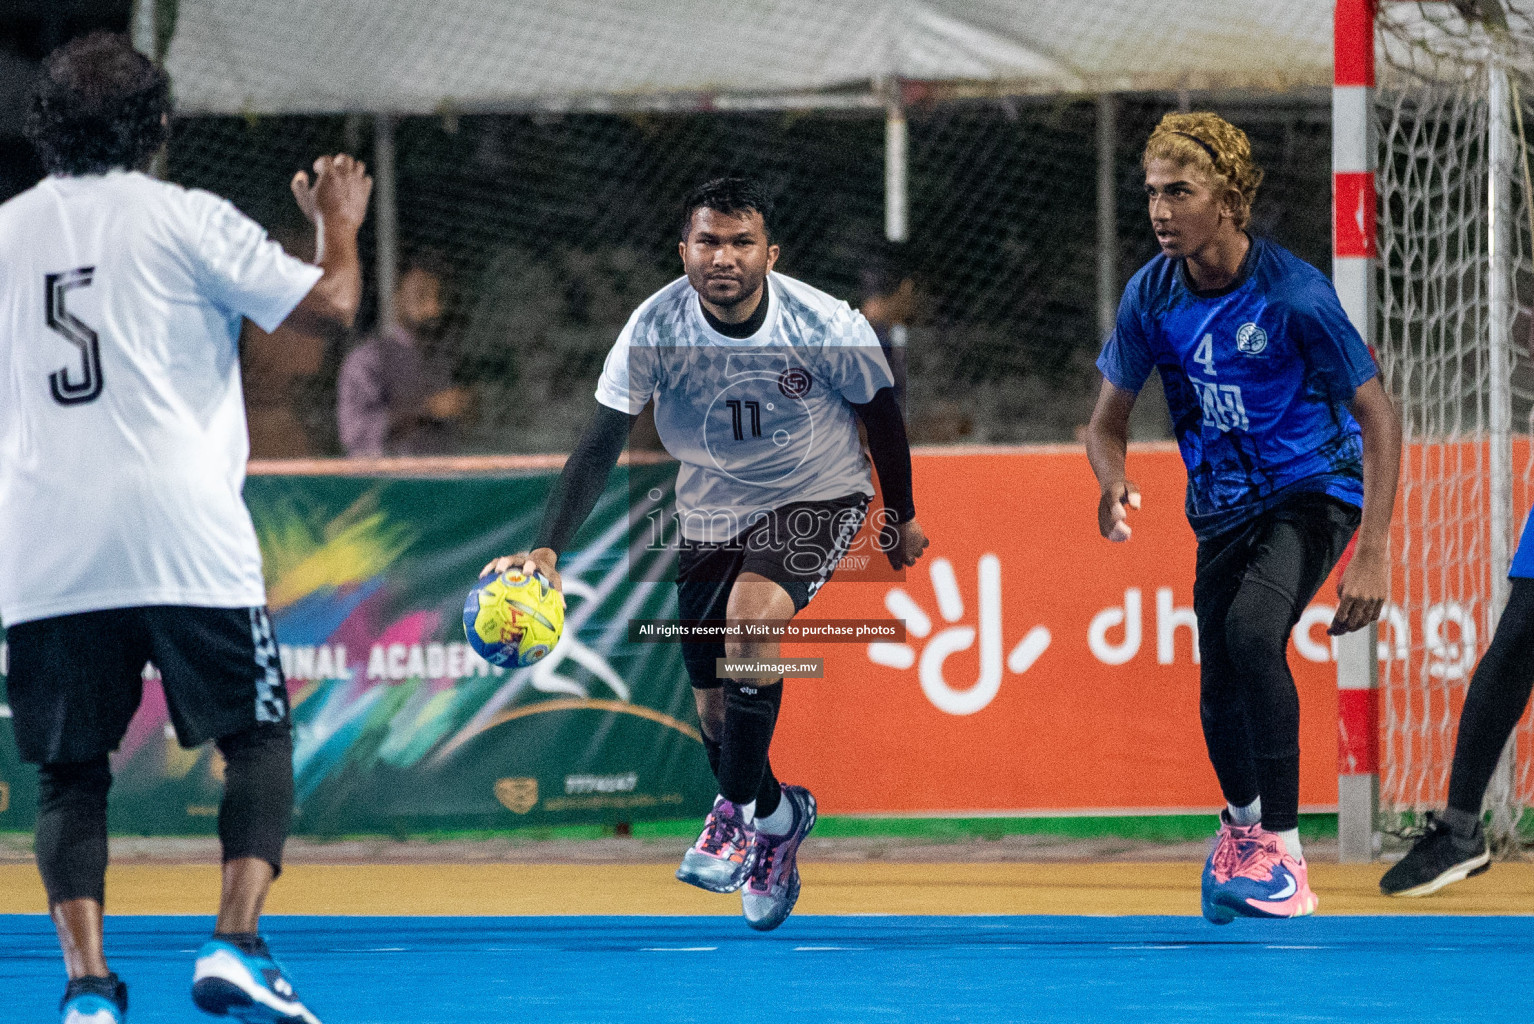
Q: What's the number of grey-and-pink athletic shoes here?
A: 2